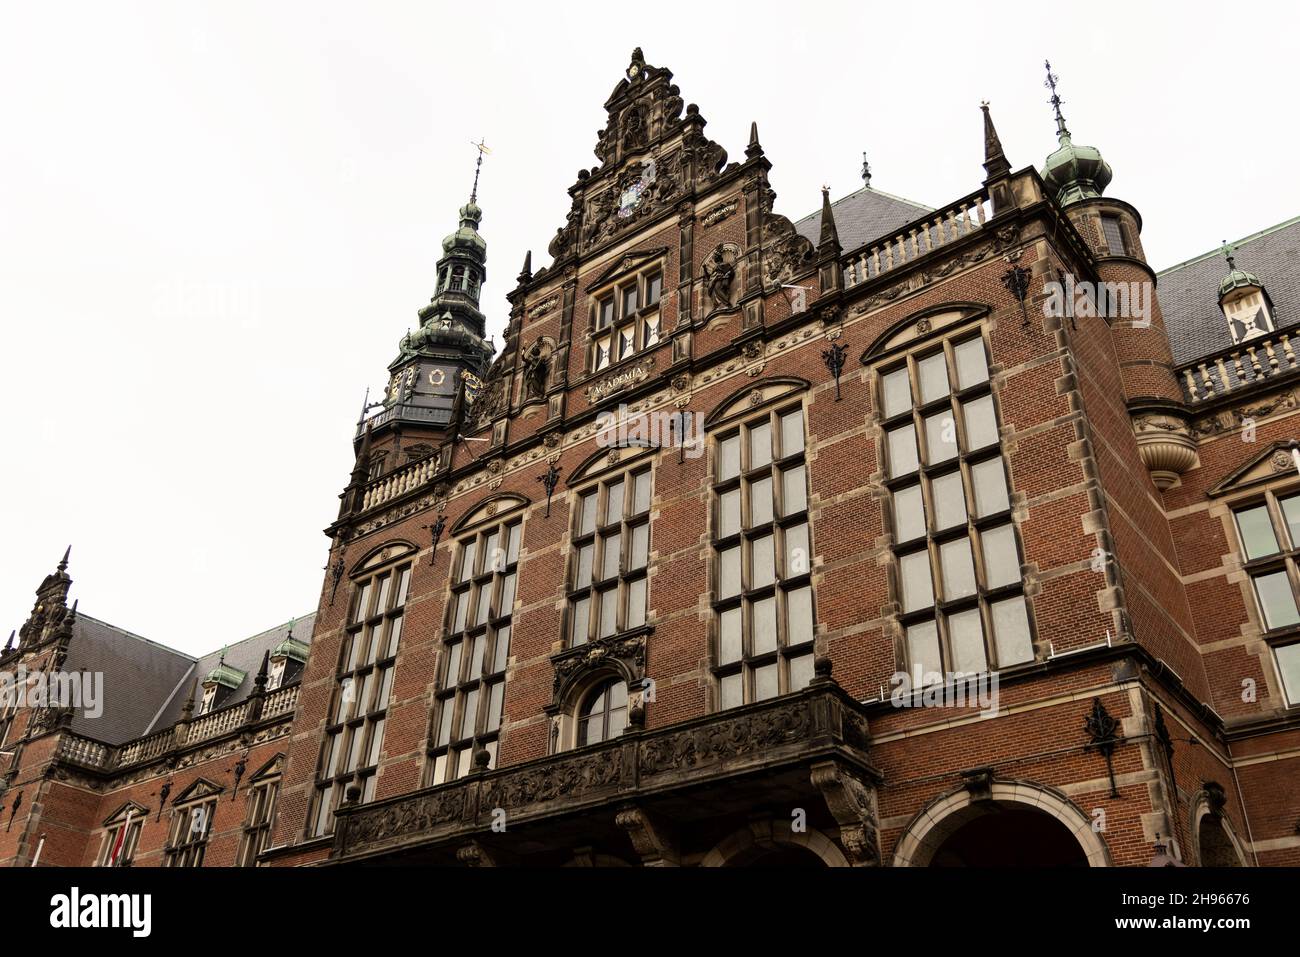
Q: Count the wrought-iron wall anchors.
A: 12